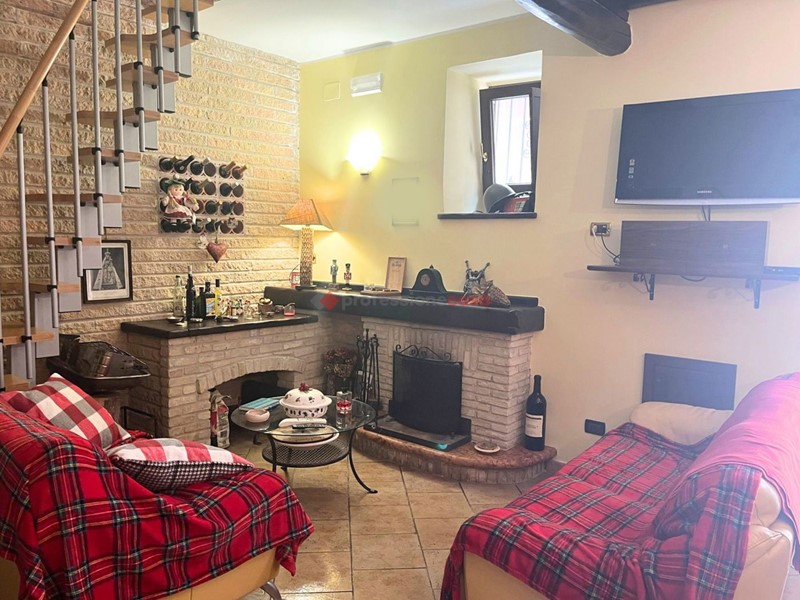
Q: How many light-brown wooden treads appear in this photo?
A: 10